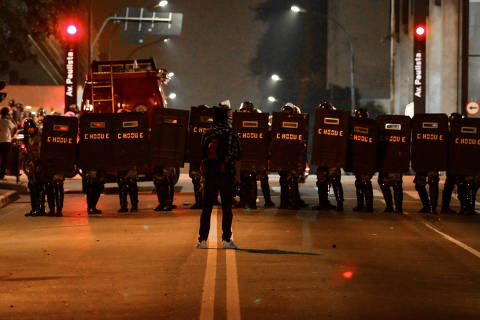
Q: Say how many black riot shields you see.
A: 12